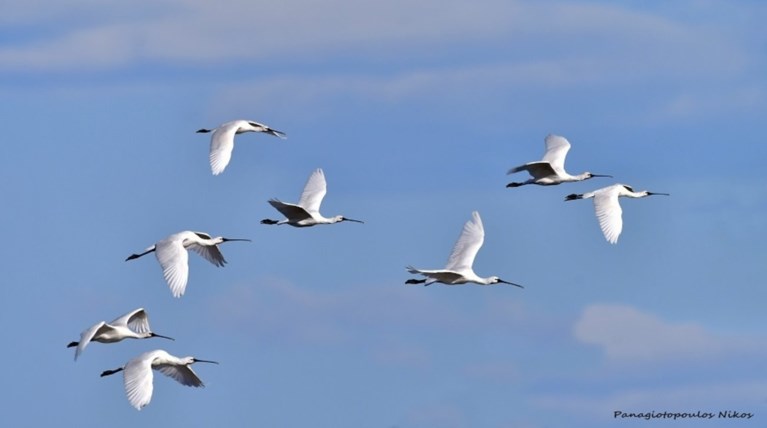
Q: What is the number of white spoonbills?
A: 8